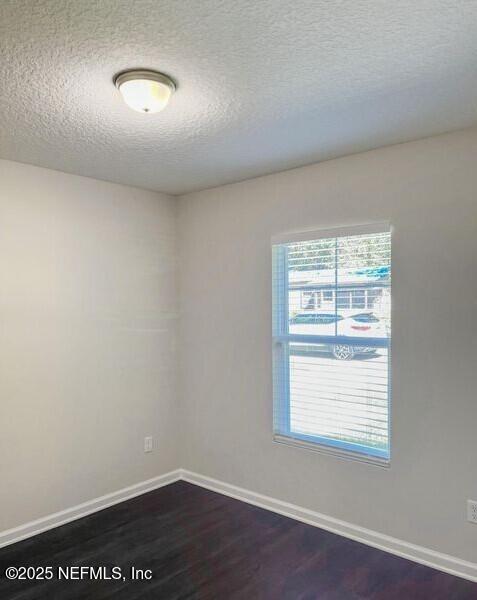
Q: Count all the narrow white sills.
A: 1